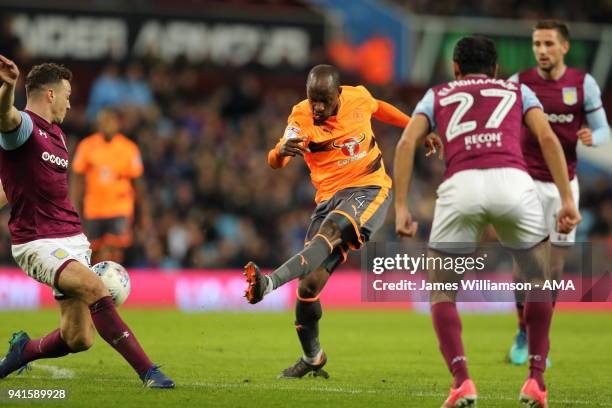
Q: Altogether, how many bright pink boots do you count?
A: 2